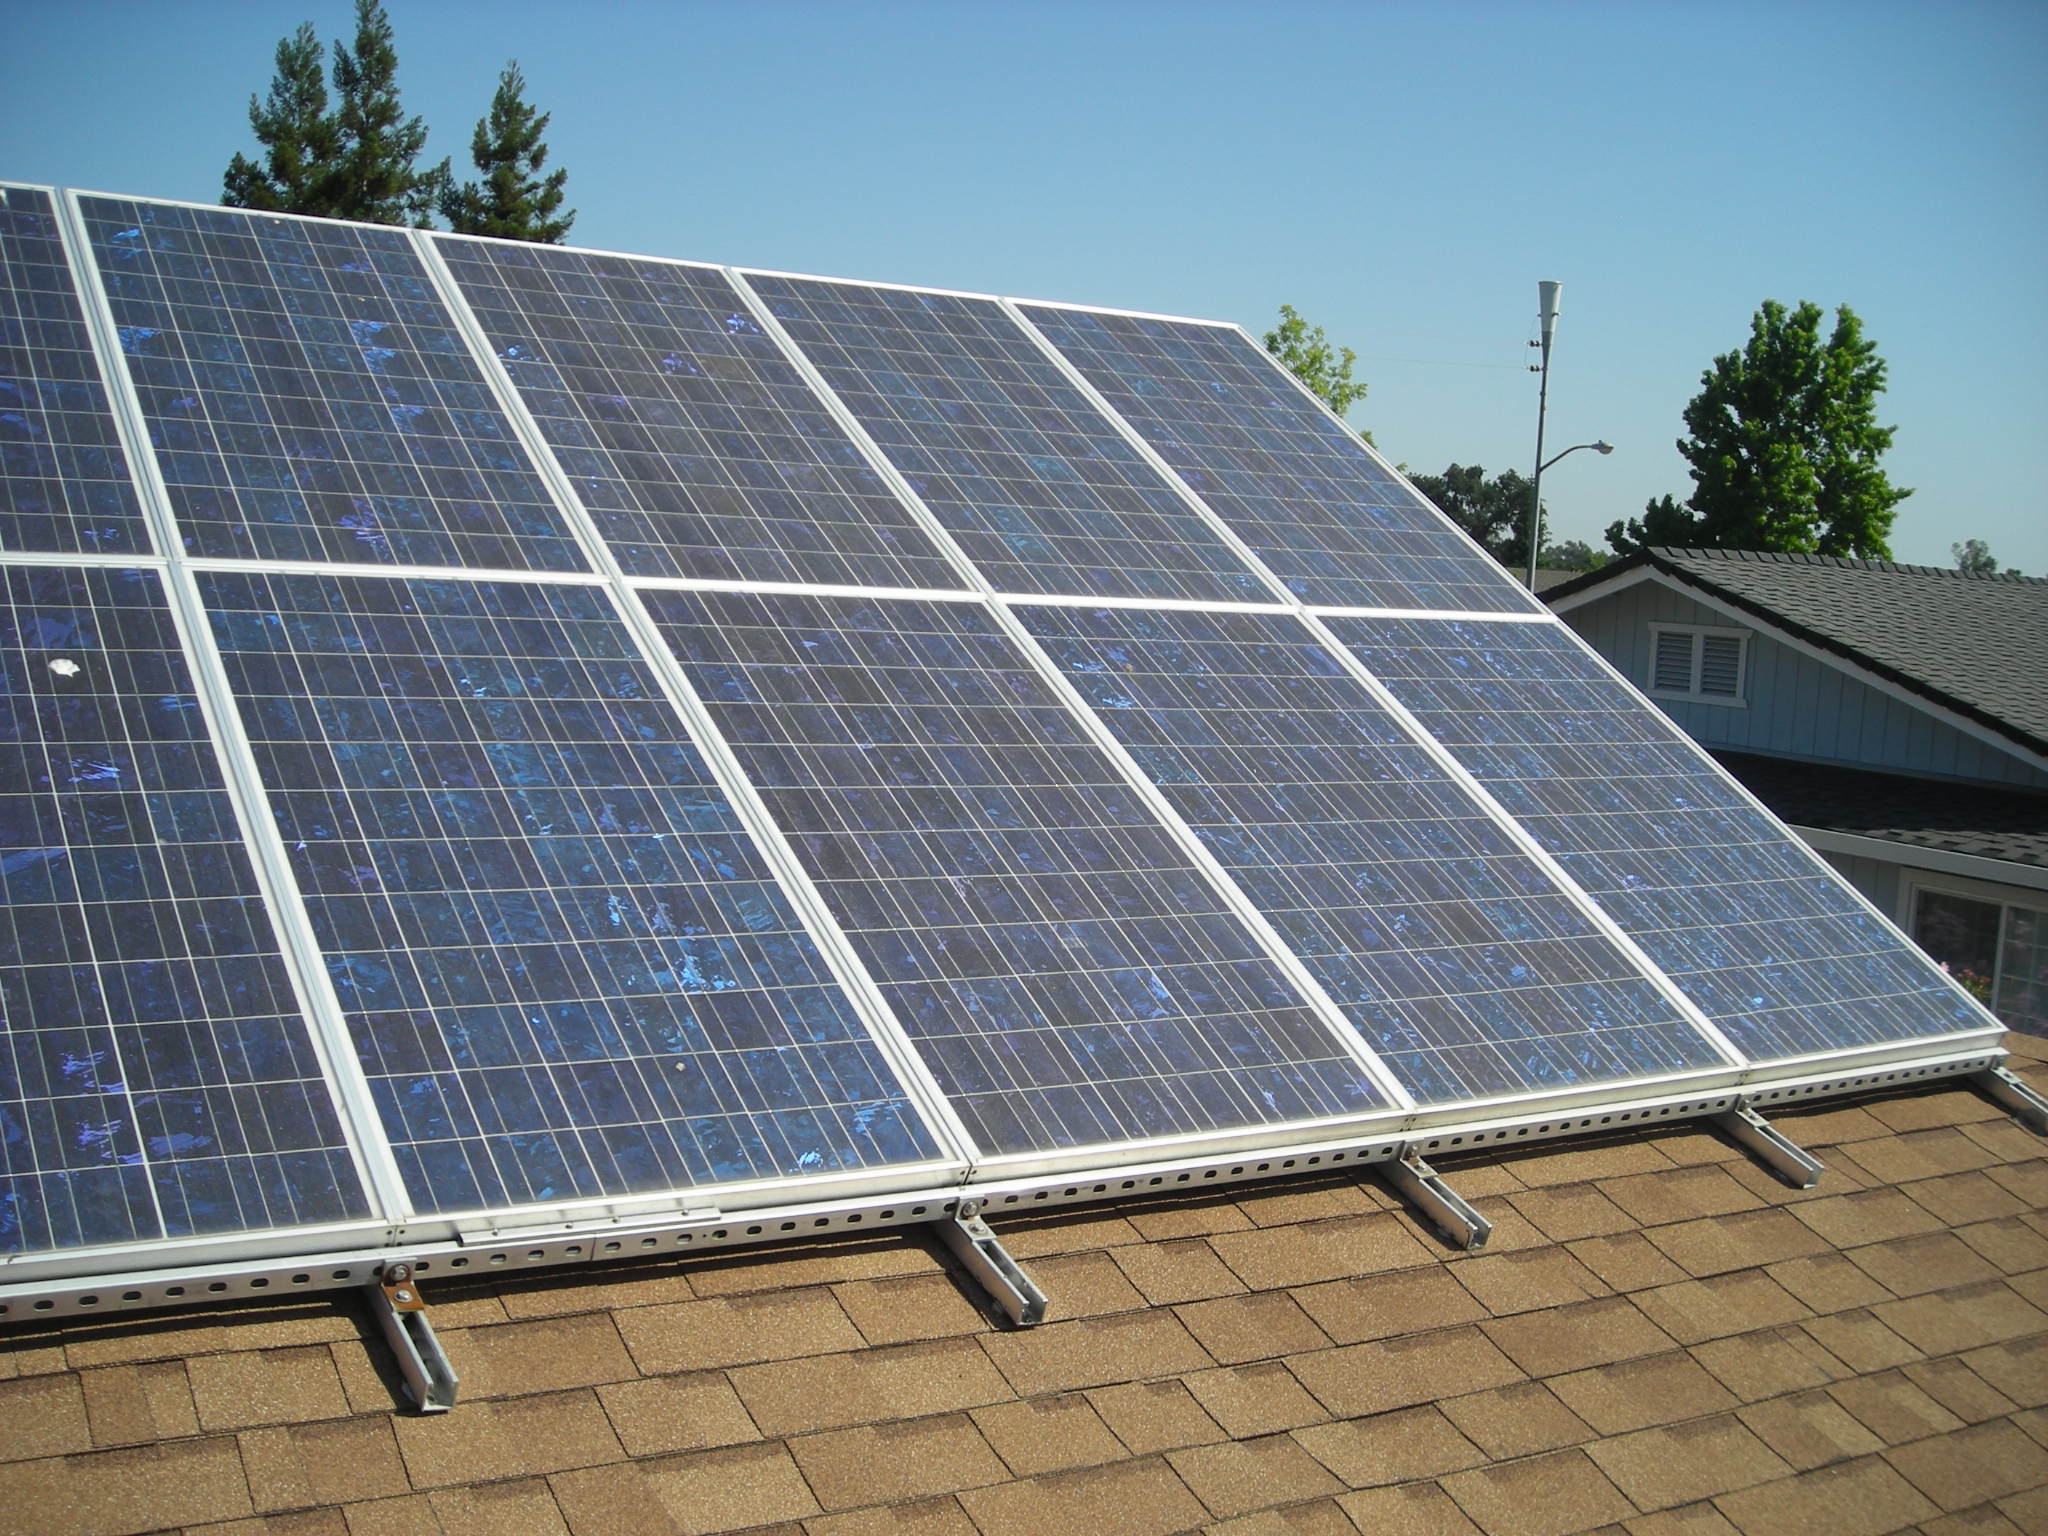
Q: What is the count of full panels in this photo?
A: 8